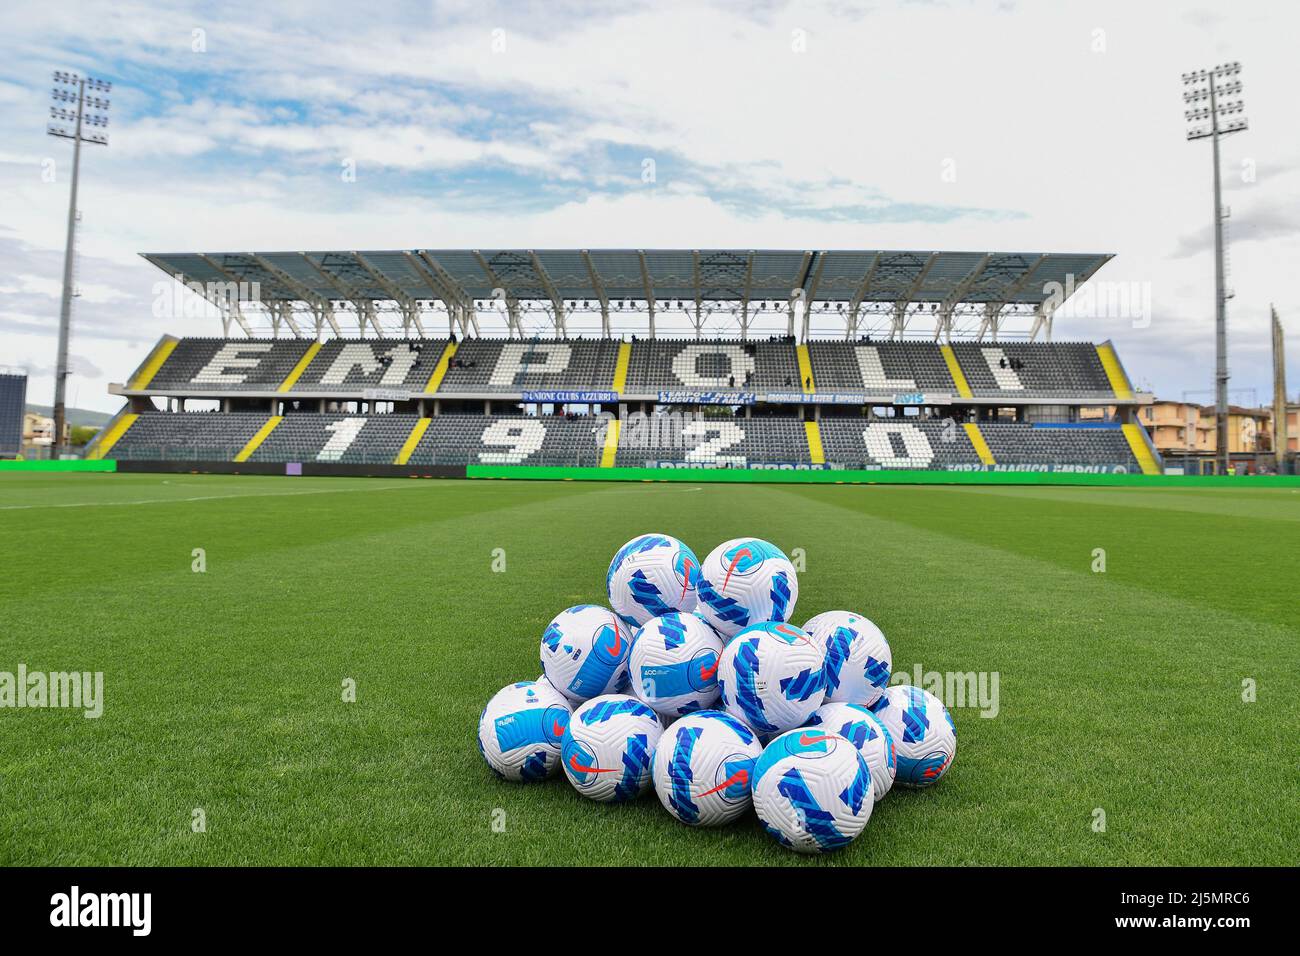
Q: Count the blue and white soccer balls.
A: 12